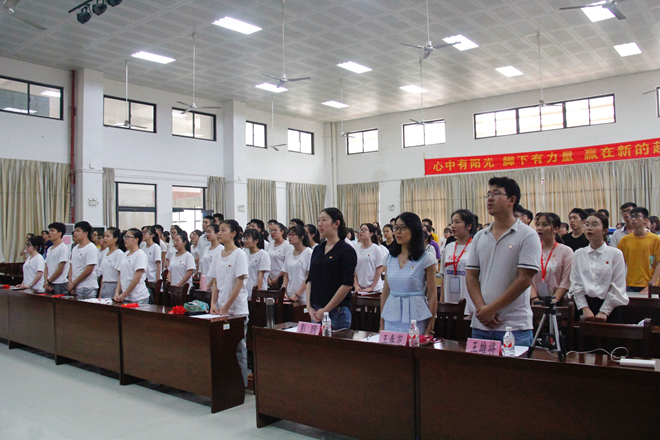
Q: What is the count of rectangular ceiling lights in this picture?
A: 10